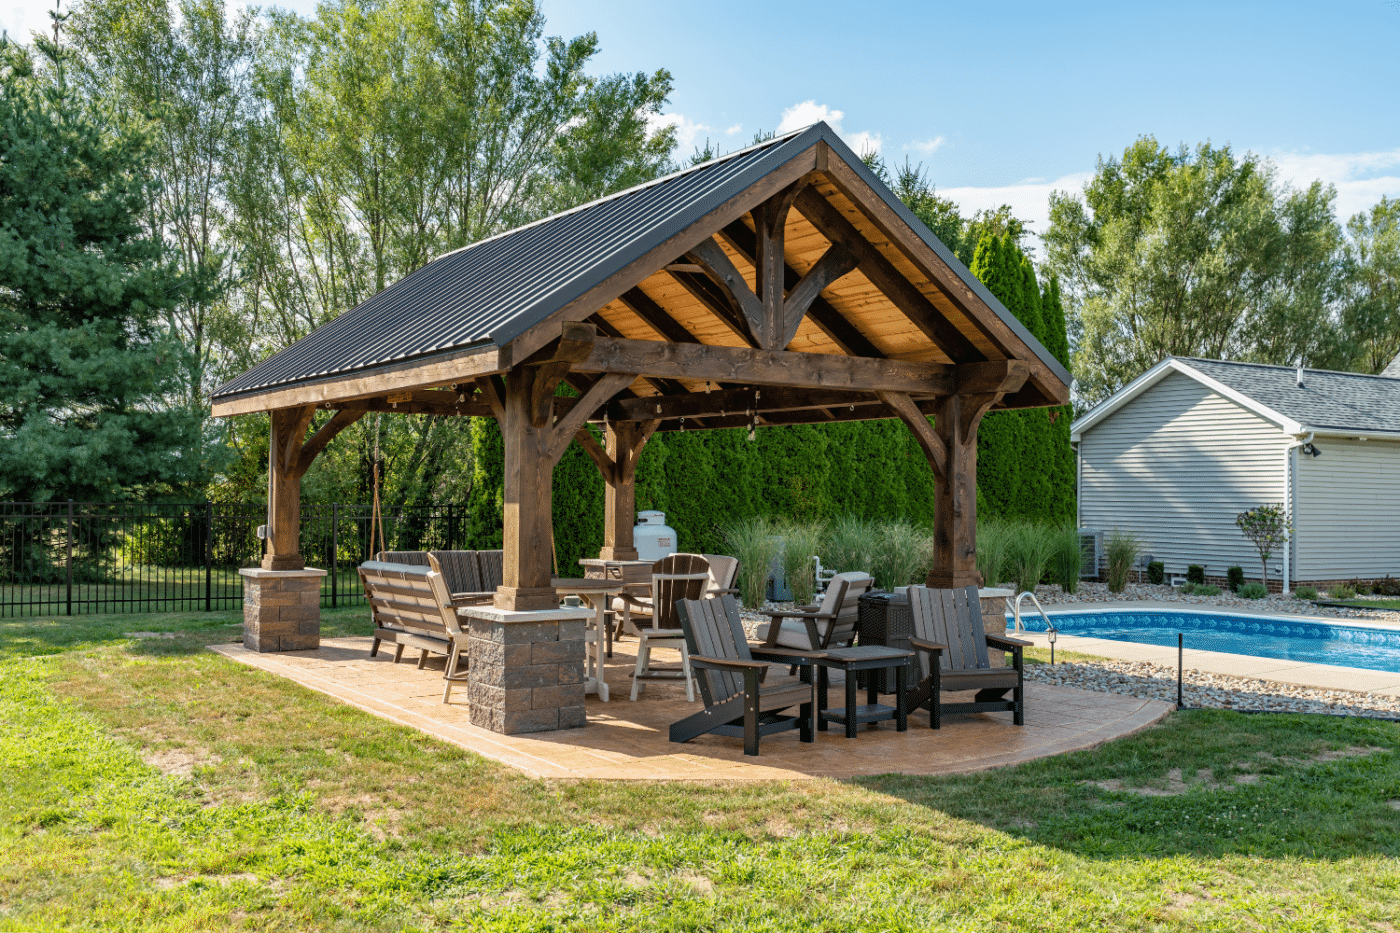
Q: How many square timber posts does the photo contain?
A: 4